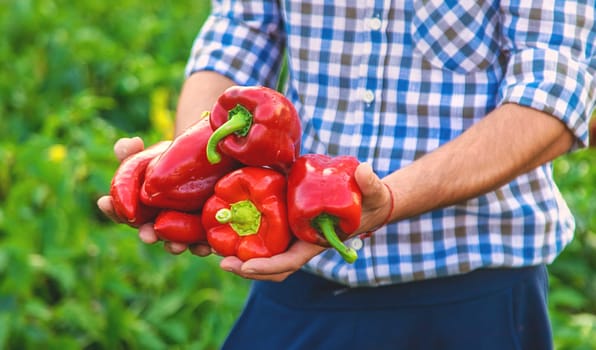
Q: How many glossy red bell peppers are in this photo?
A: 6